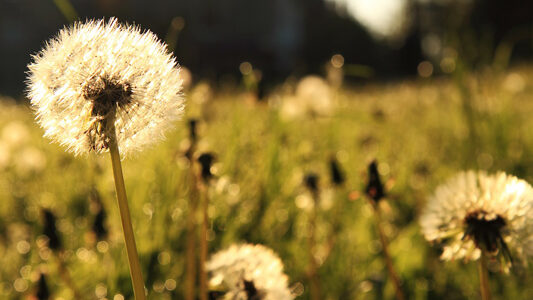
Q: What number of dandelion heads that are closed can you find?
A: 8